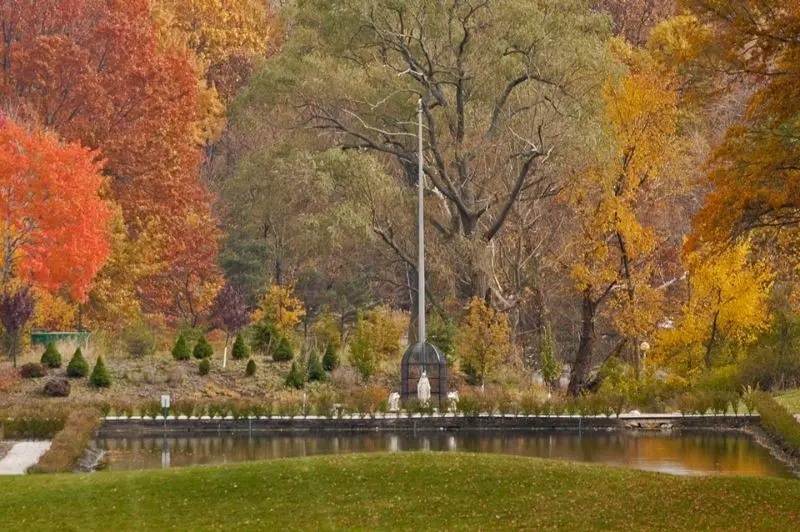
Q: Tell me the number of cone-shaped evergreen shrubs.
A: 12